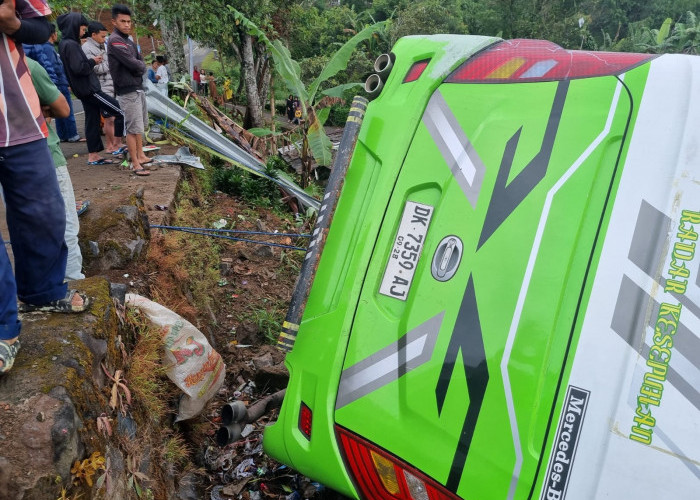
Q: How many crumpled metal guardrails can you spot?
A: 1